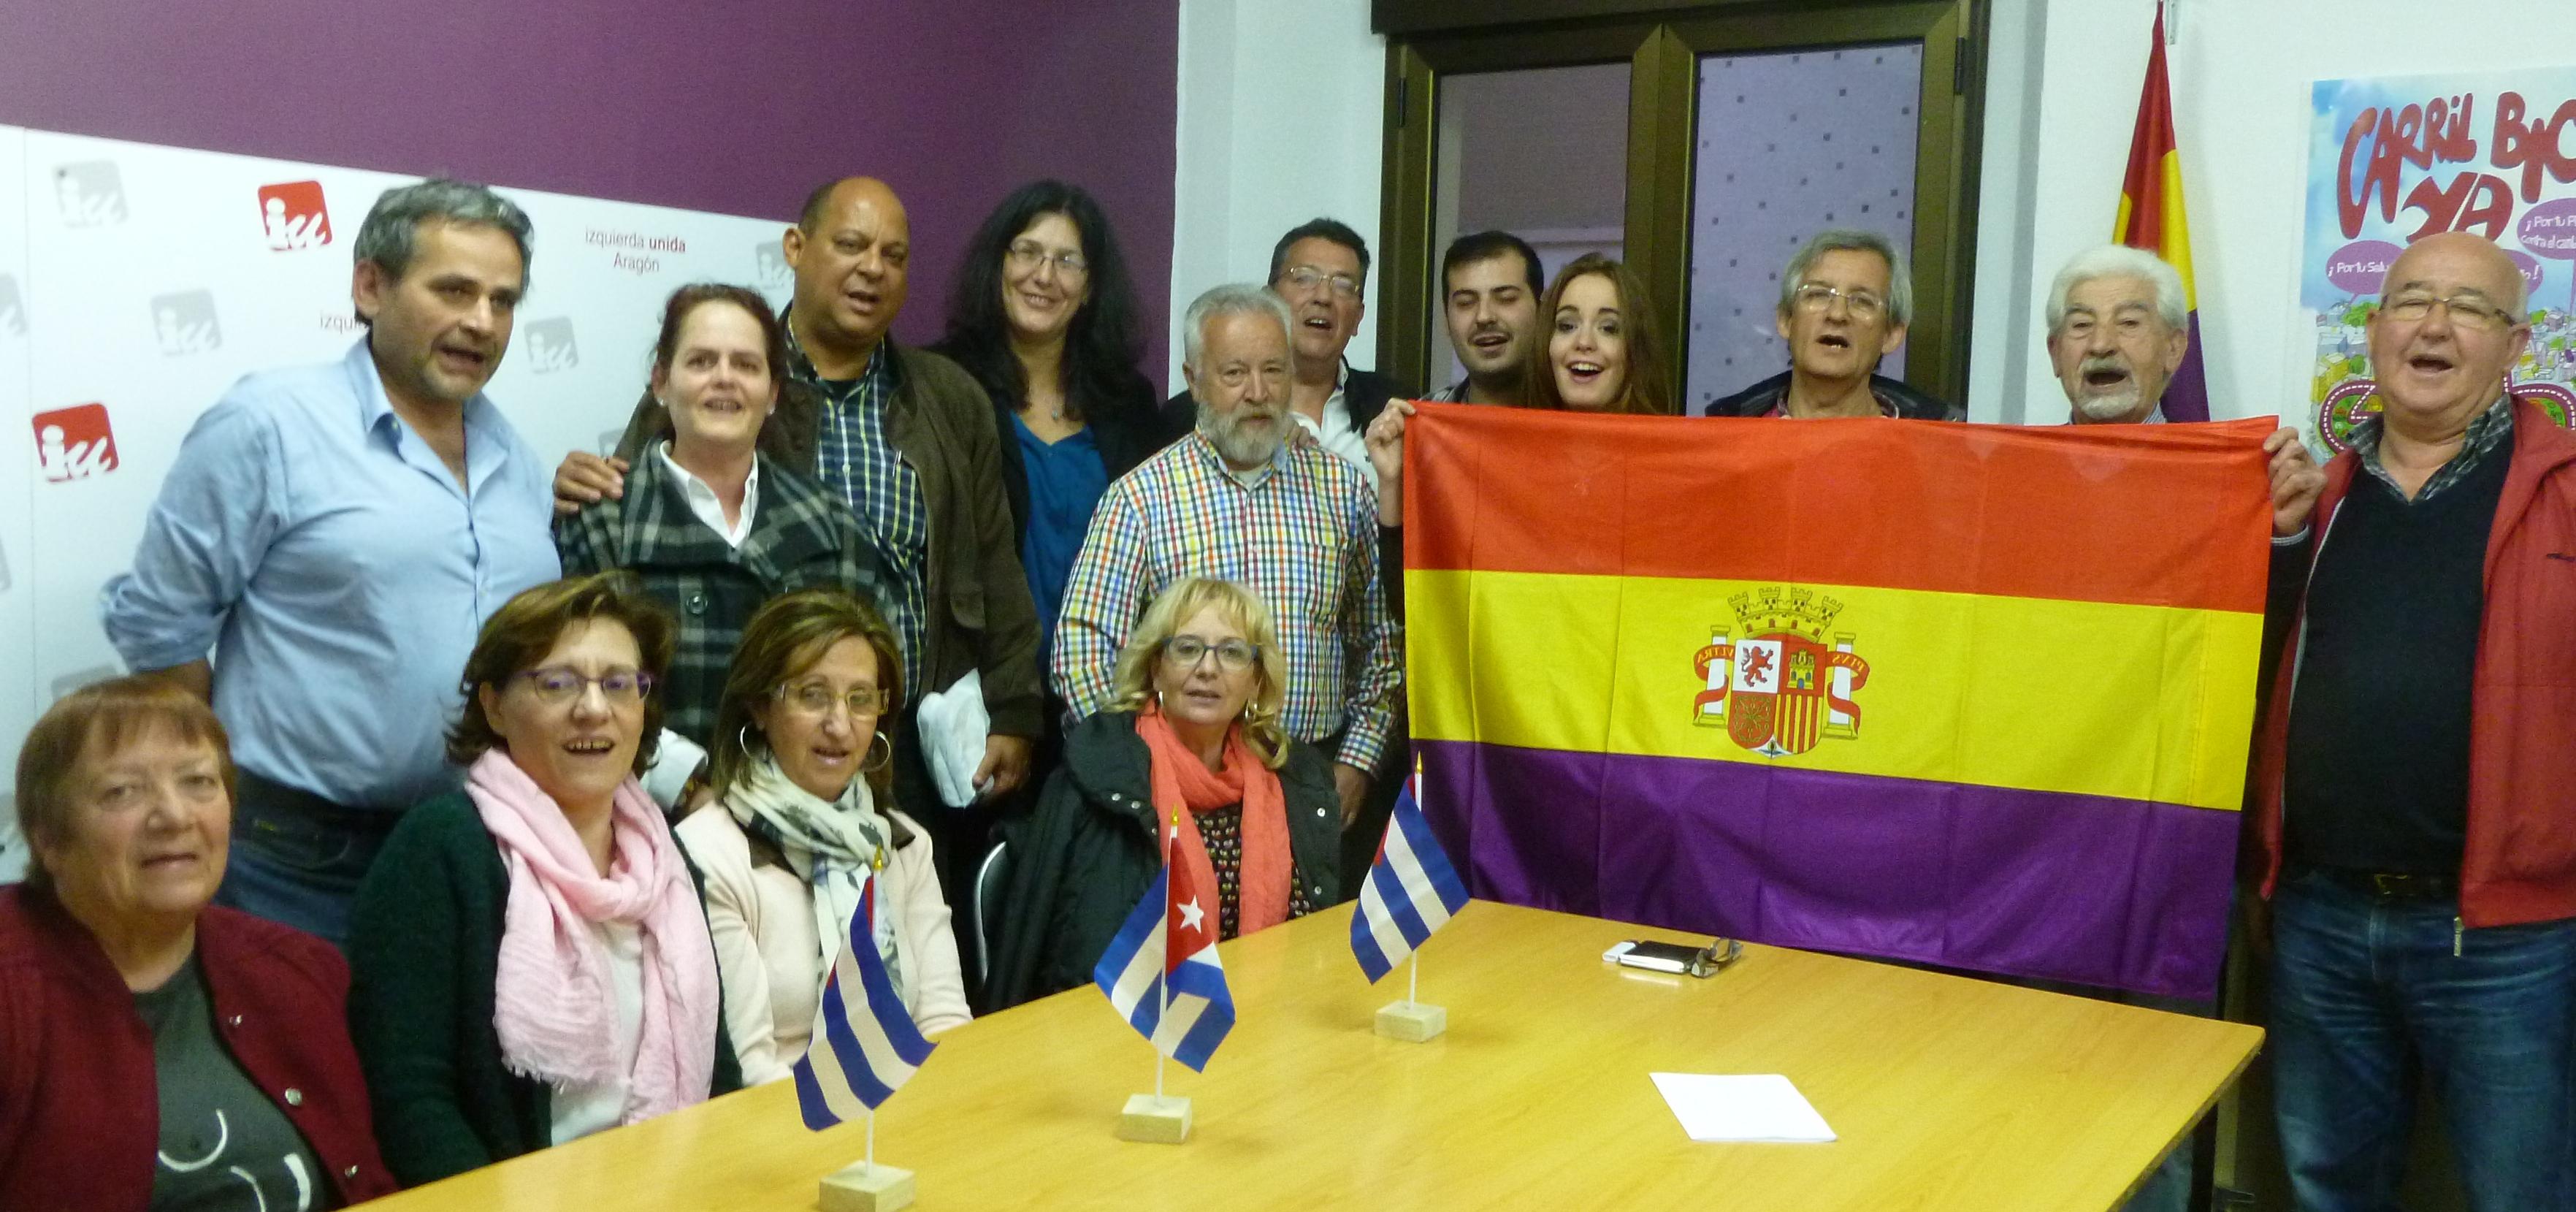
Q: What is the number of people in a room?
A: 15